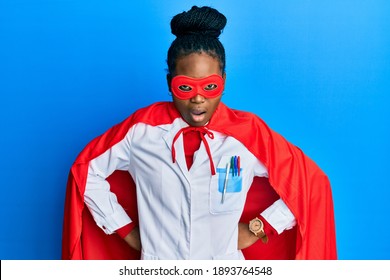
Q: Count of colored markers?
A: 3